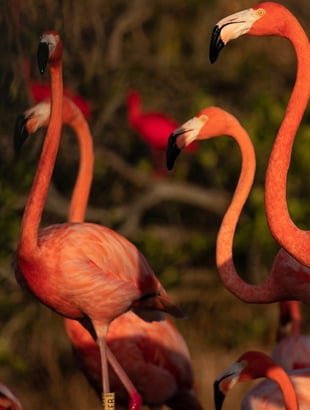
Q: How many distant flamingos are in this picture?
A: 2